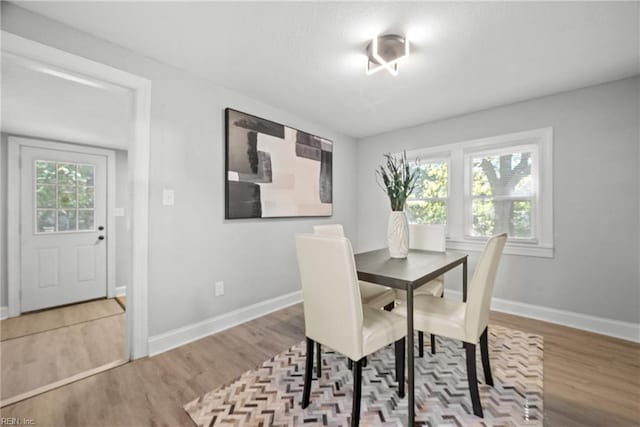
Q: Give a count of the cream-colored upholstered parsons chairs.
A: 4